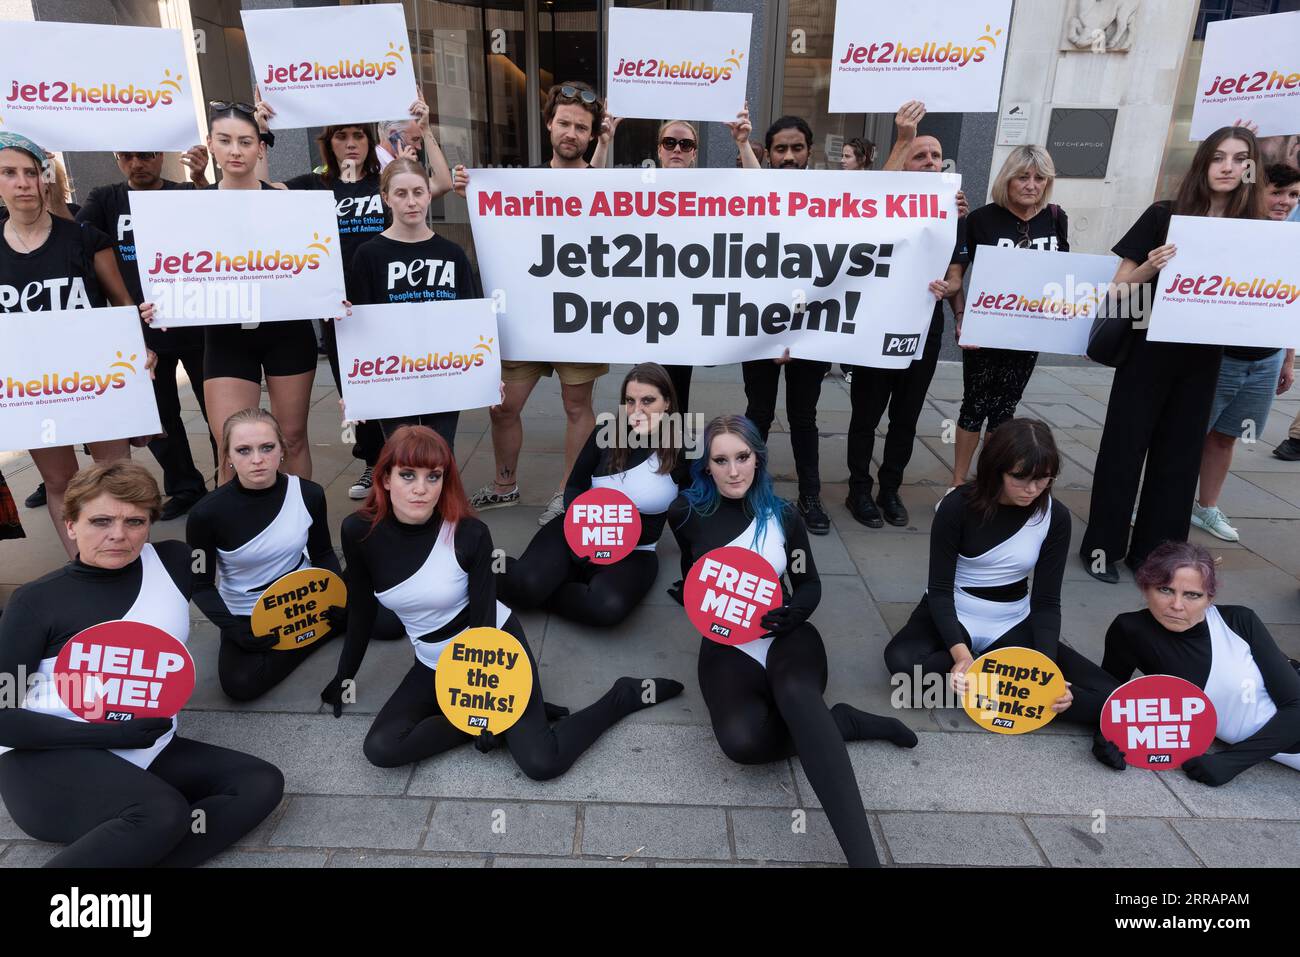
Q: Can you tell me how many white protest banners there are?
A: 11